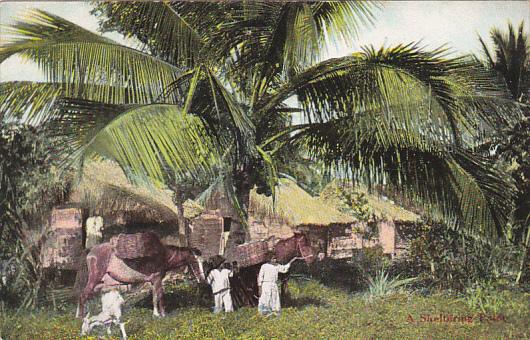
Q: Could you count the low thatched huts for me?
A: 3